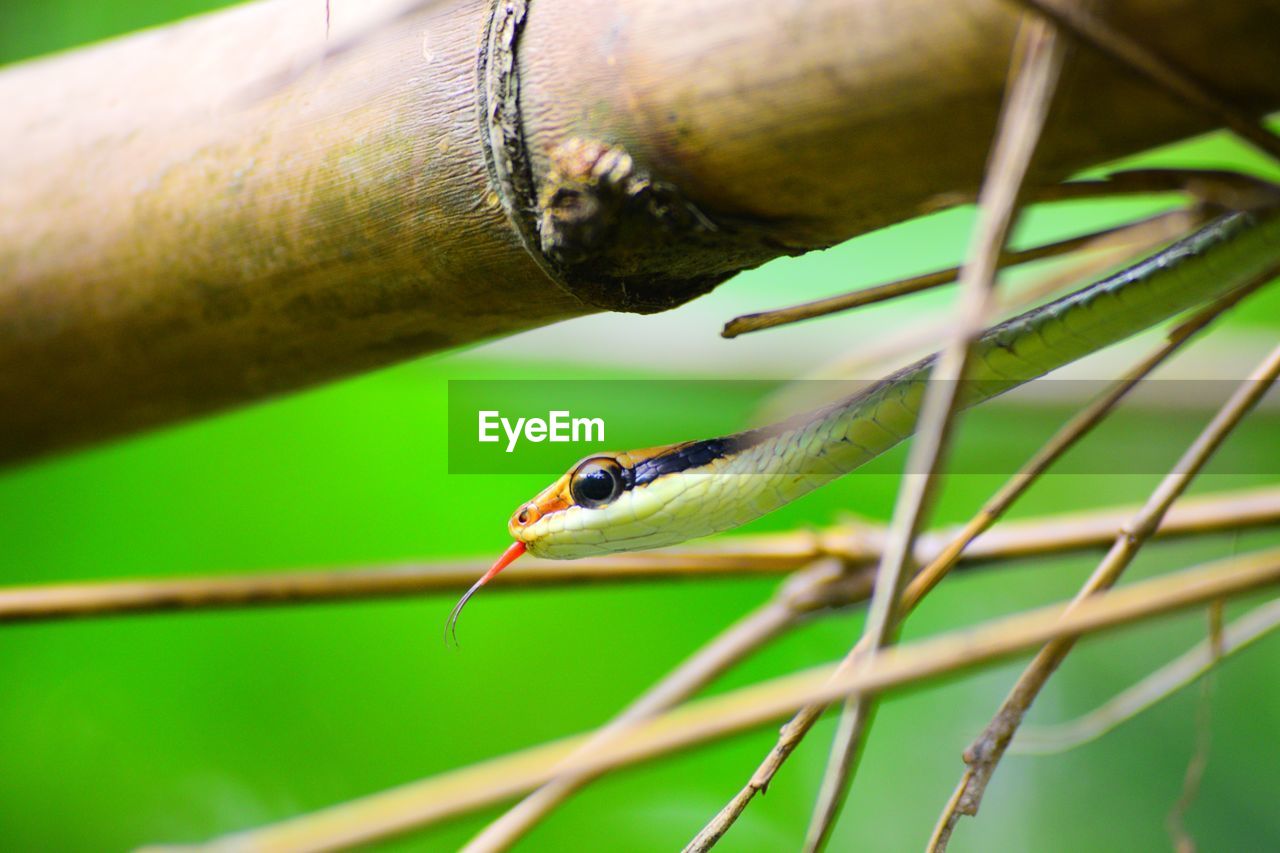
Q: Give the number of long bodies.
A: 1